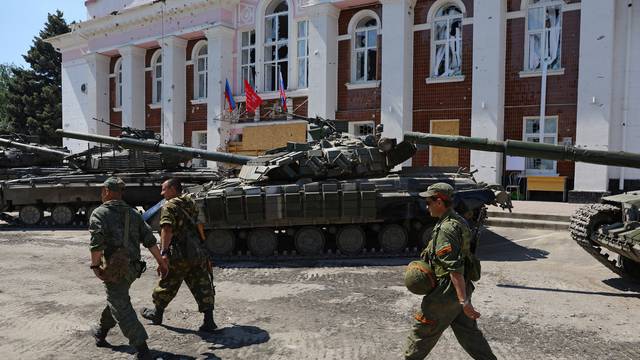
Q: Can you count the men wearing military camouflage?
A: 3